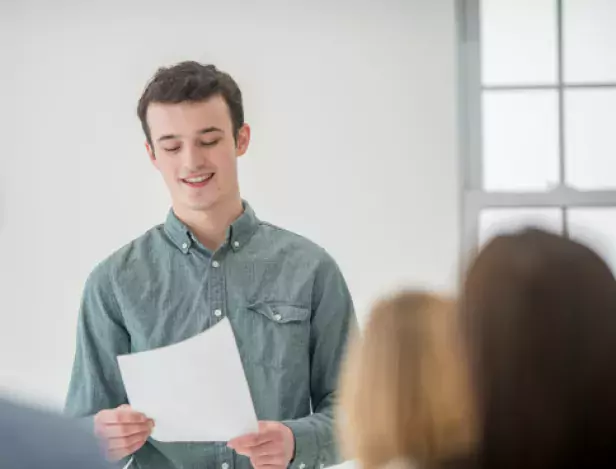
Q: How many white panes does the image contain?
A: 6